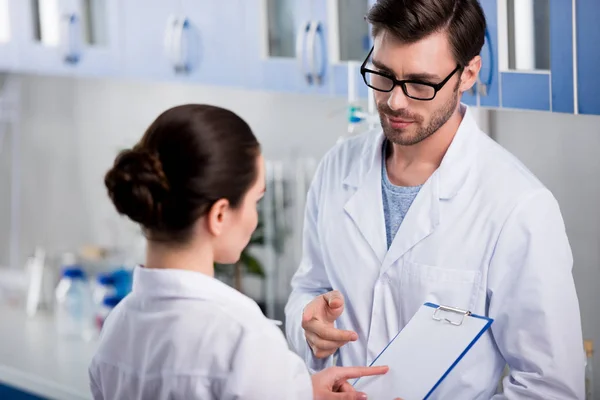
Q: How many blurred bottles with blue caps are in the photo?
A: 3